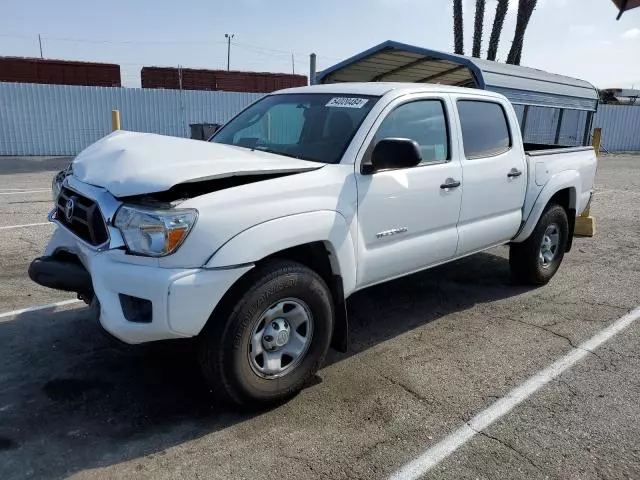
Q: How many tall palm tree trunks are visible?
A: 4